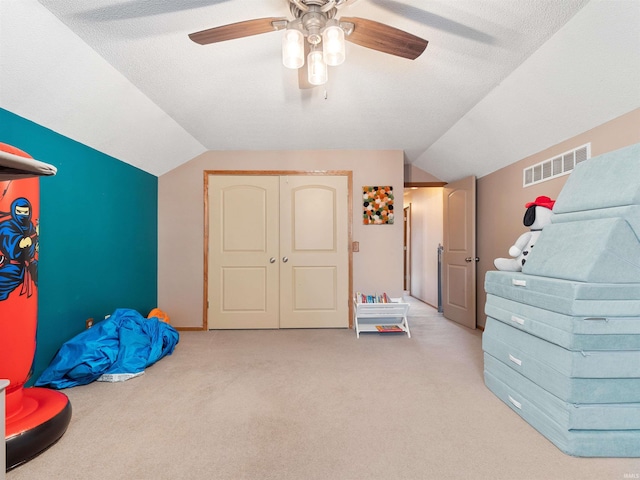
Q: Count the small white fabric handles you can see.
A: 4